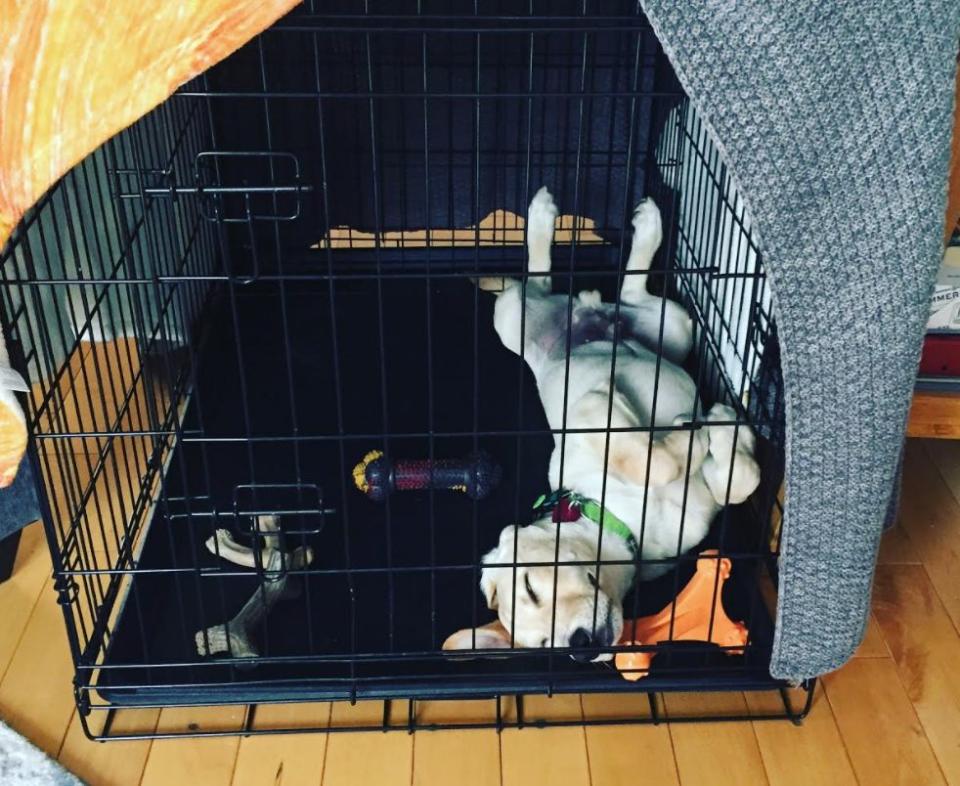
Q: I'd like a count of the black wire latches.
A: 2